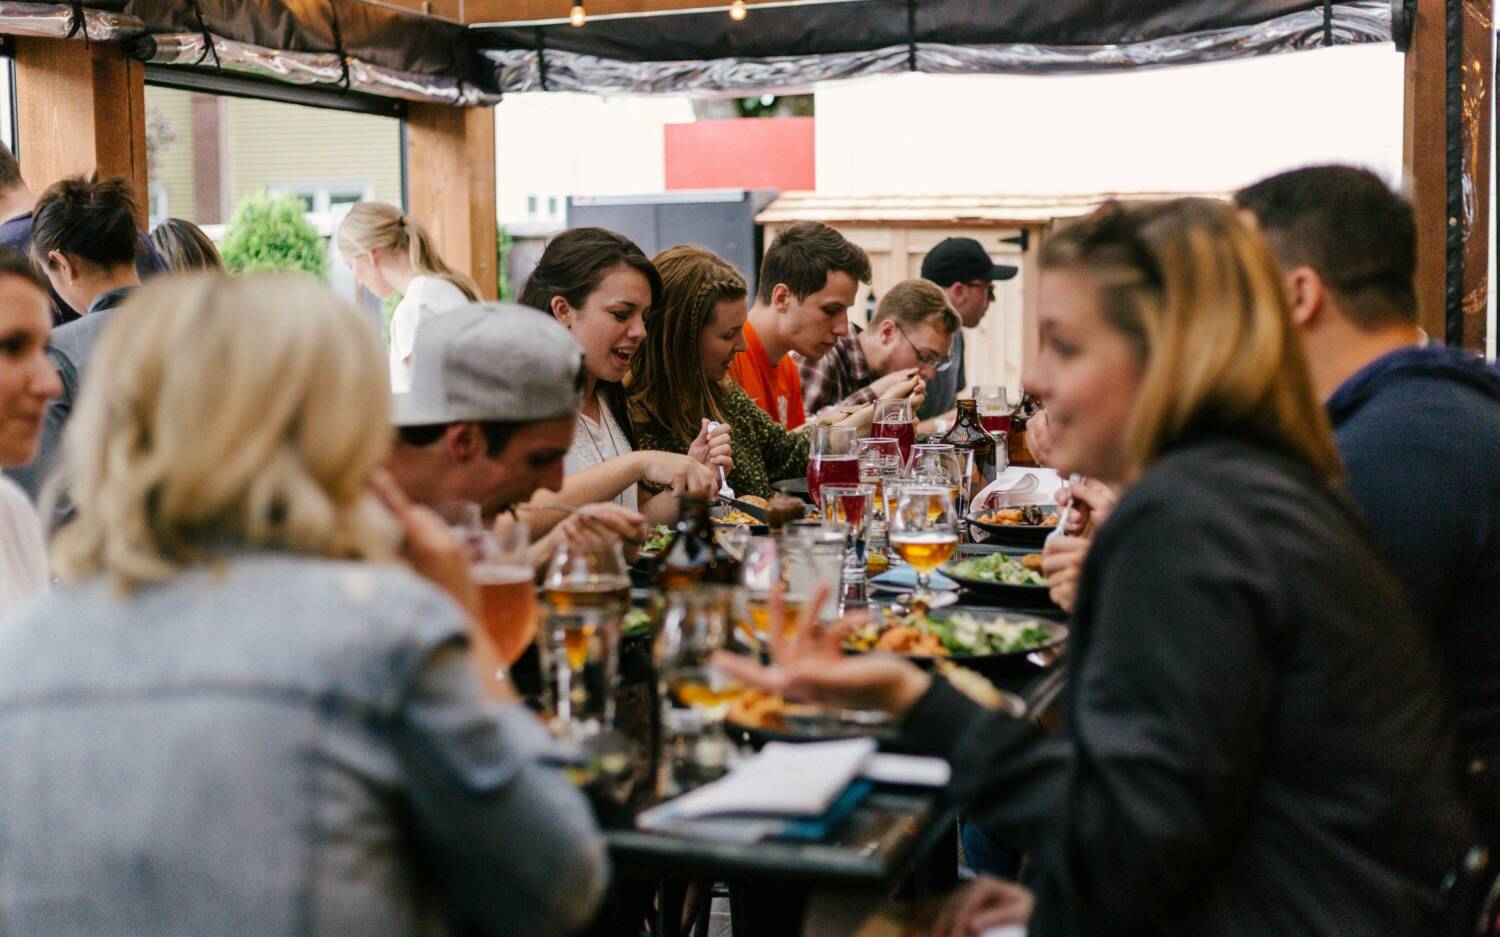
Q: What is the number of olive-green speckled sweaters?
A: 1